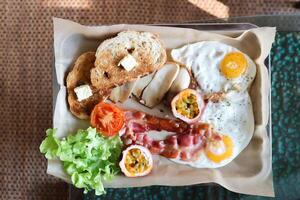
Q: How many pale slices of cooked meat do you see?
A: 4